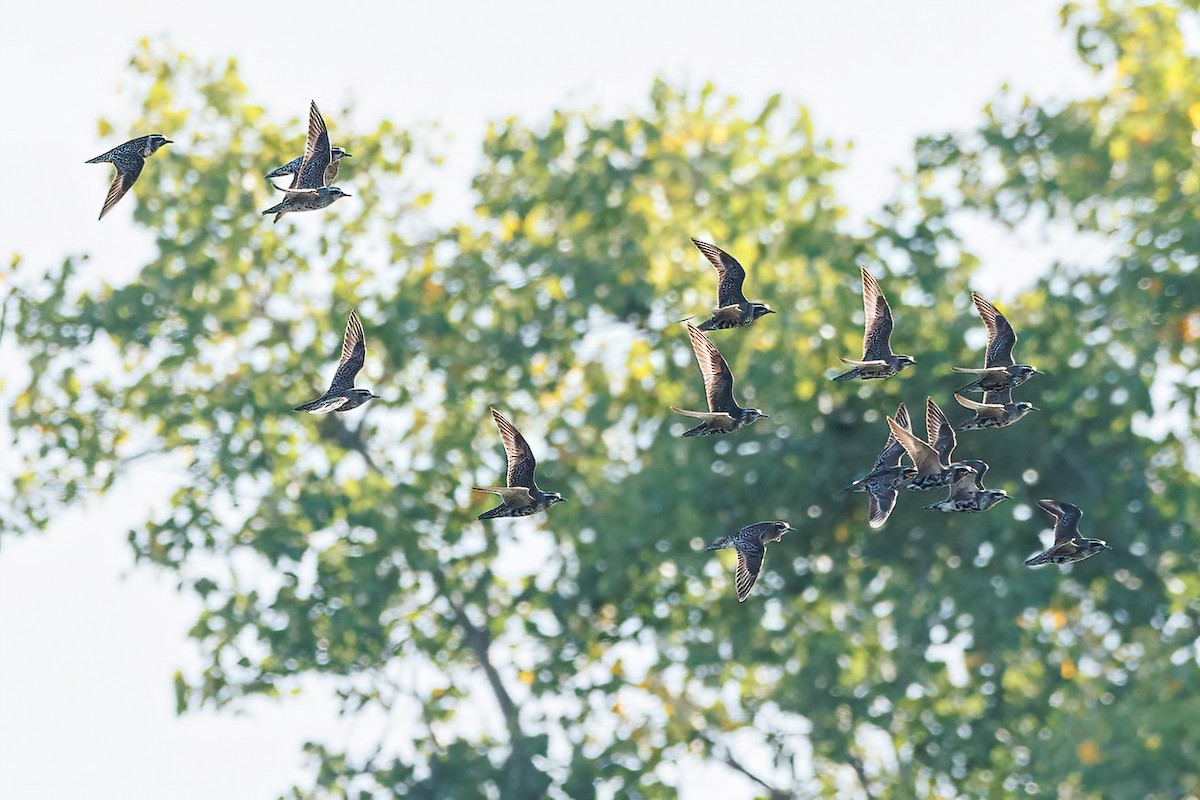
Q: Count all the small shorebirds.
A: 15